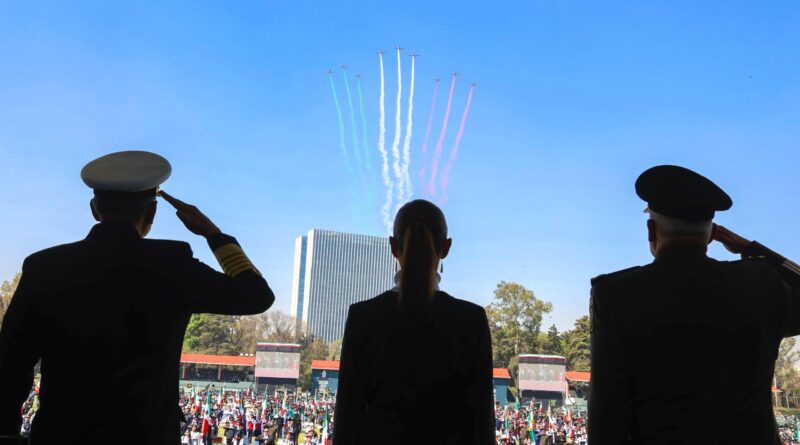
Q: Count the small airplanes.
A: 9